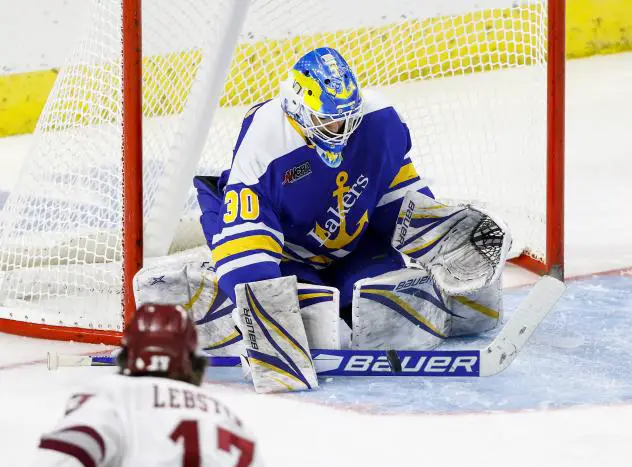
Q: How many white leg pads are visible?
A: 2